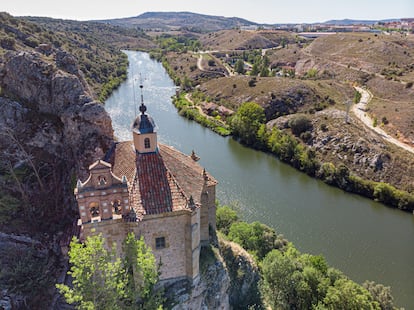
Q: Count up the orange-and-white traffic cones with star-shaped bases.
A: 0